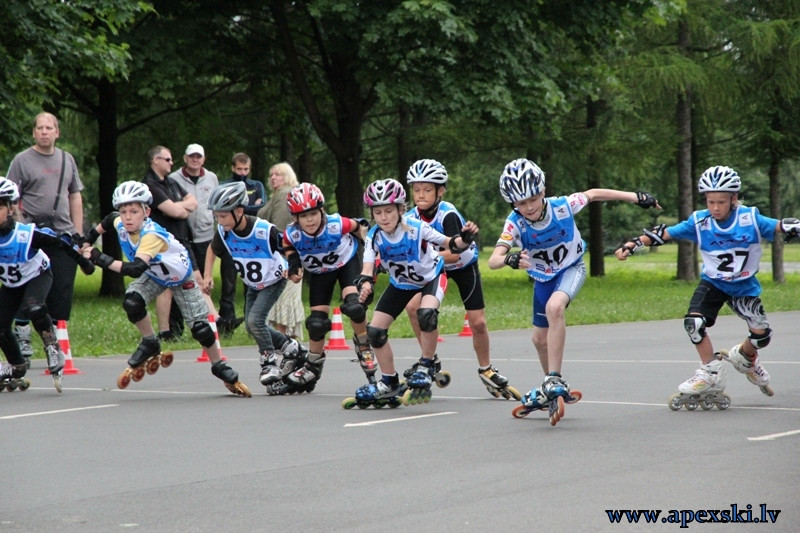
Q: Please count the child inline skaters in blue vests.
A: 8